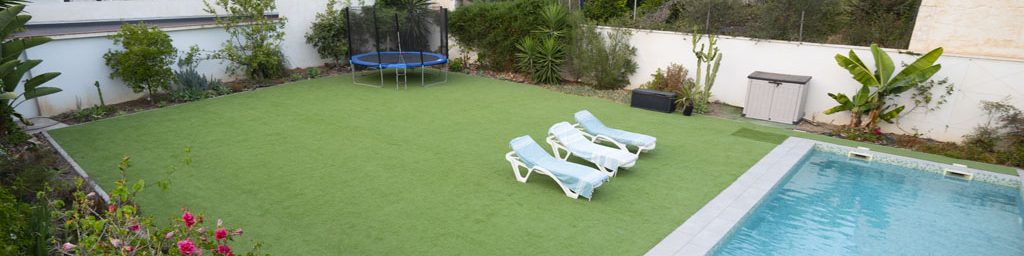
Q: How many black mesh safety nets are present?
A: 1